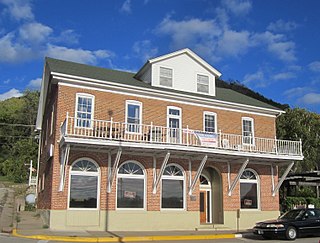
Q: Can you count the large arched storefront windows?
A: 4